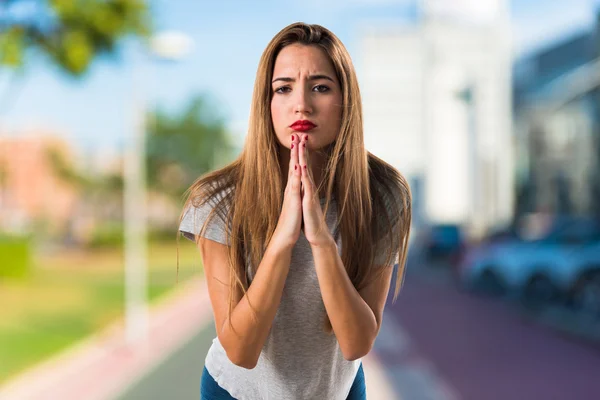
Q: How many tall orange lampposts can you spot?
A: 0